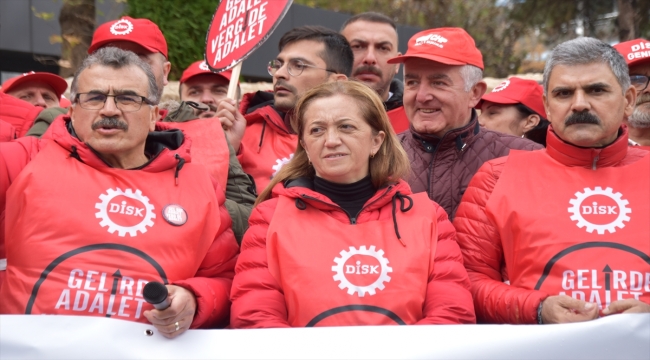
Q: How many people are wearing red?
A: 11